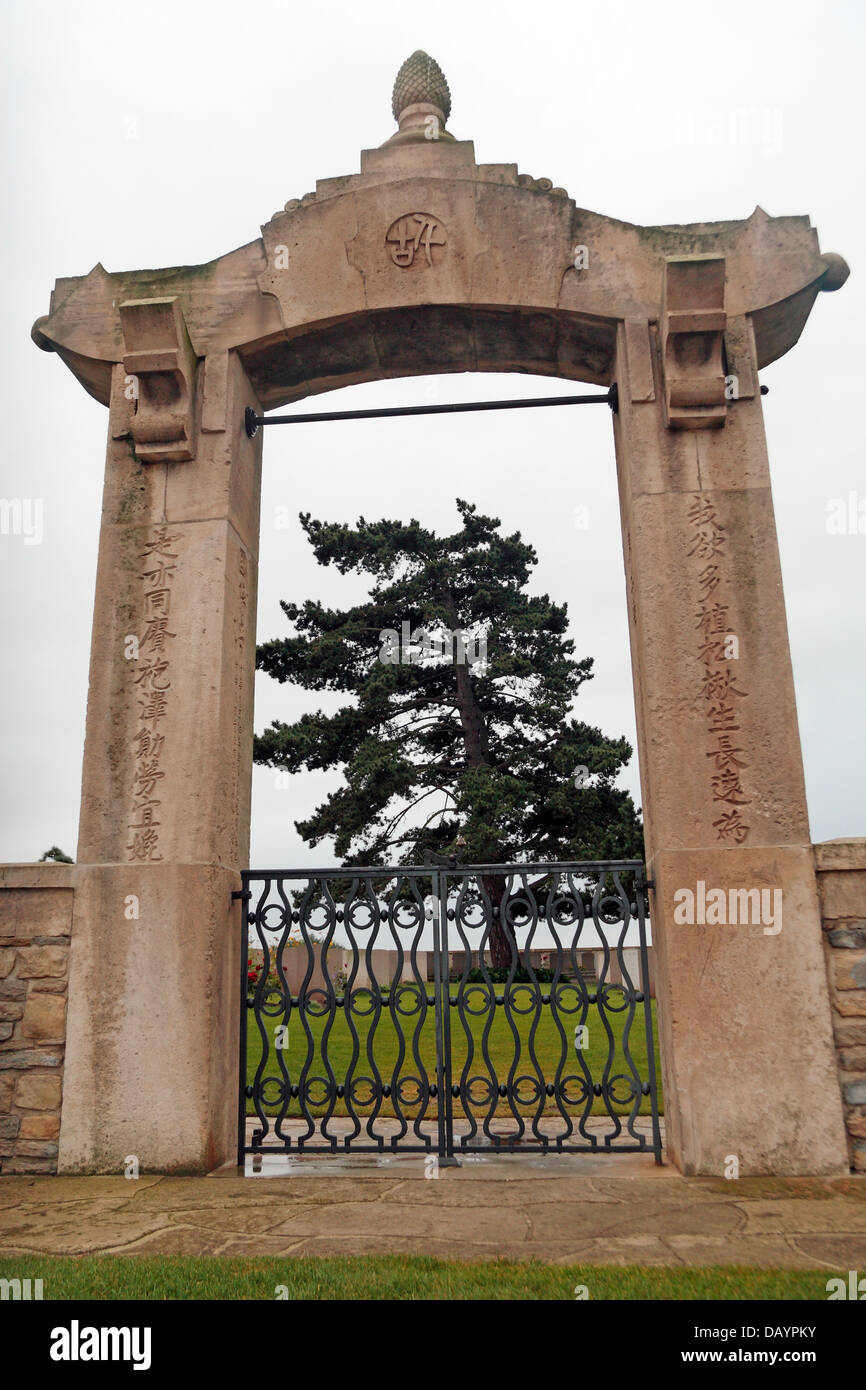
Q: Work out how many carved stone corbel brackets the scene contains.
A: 2